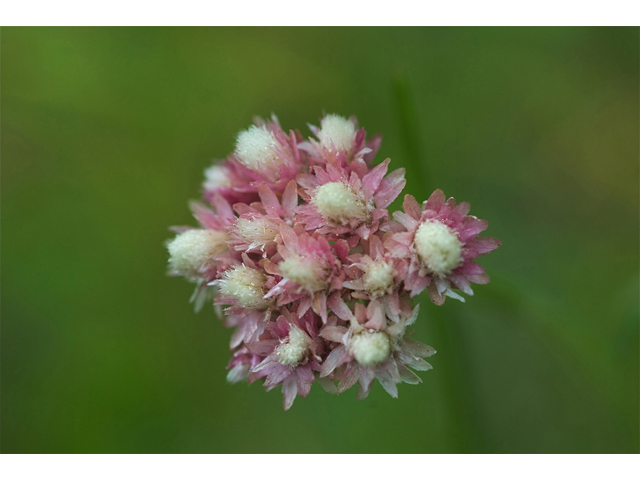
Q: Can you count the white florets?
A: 12